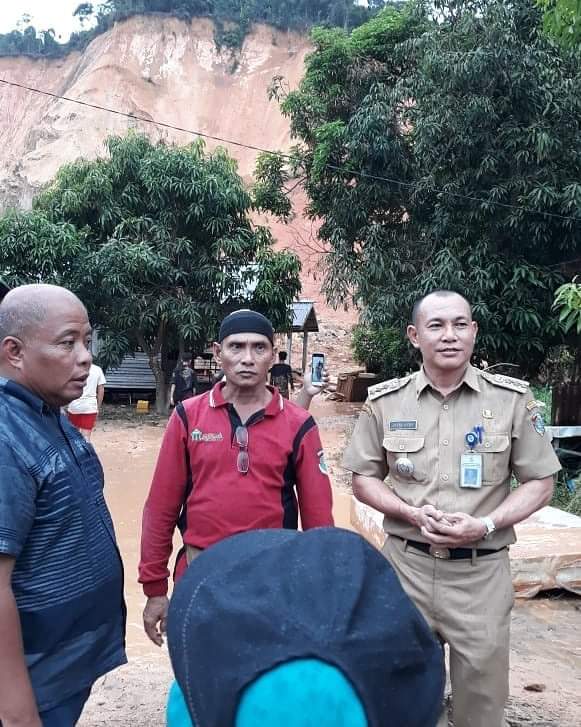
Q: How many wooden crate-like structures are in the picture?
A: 1